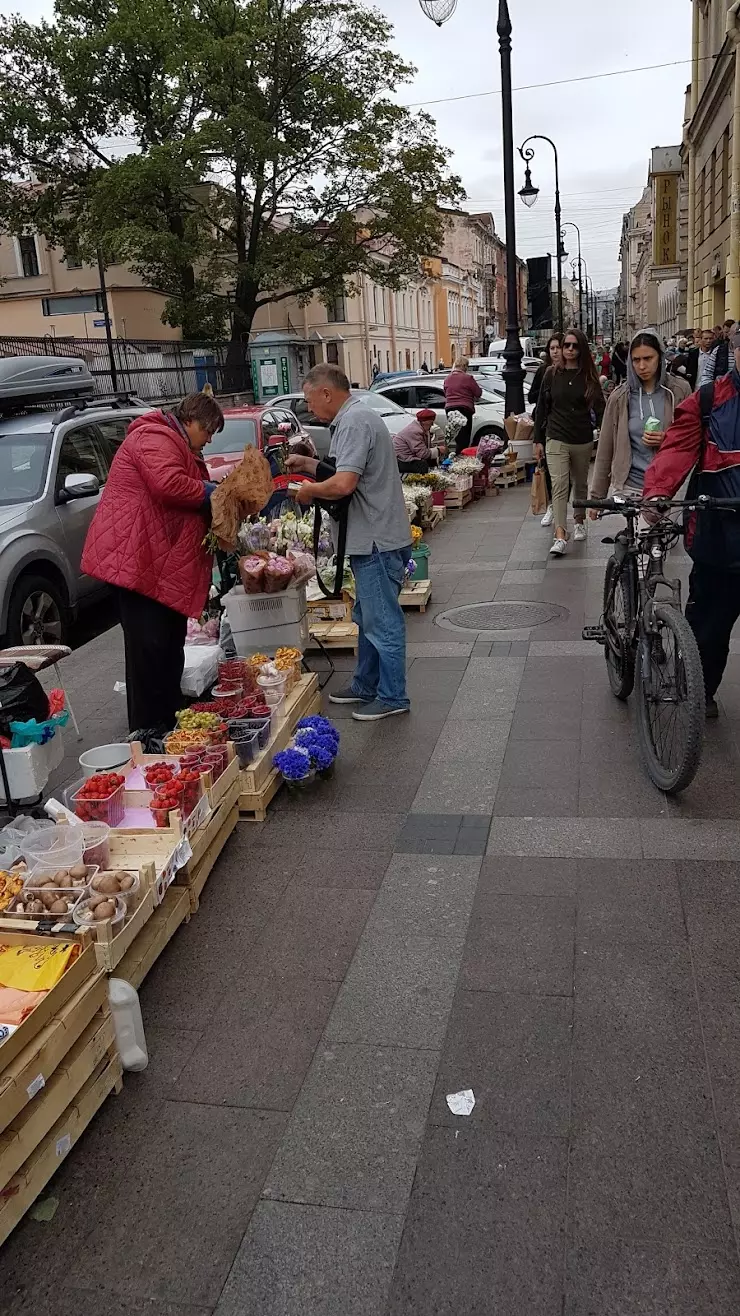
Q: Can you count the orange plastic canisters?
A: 0